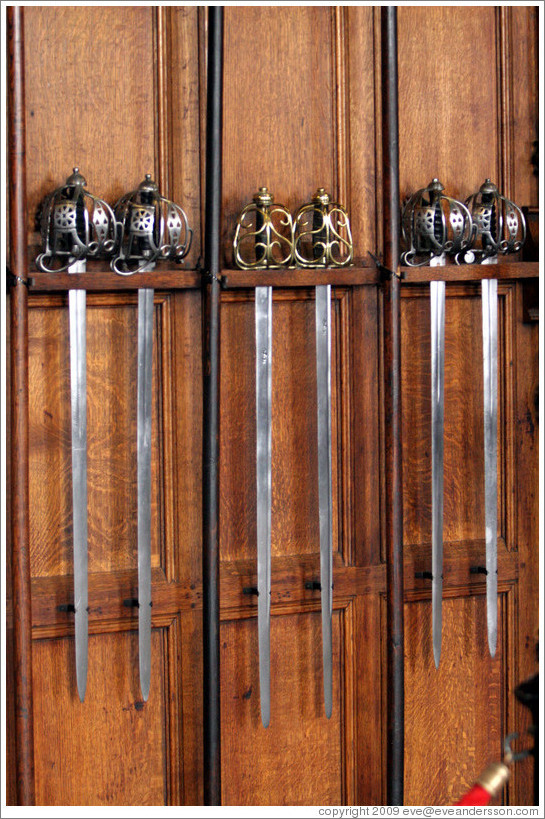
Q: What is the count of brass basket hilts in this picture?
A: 2